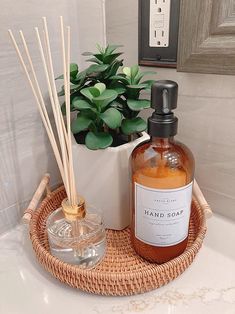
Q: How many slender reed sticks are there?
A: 6